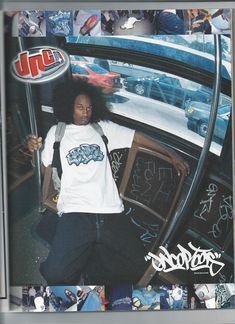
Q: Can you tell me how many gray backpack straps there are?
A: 2